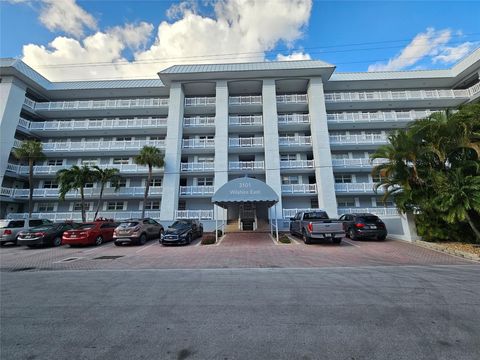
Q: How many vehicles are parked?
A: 7